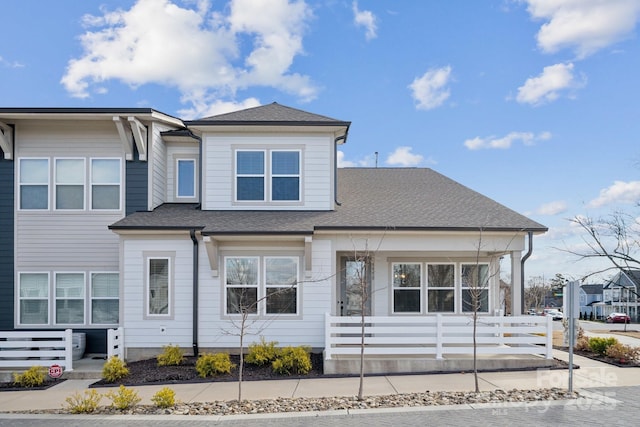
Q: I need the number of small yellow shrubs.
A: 9